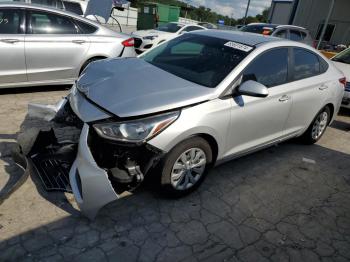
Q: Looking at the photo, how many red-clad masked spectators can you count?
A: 0